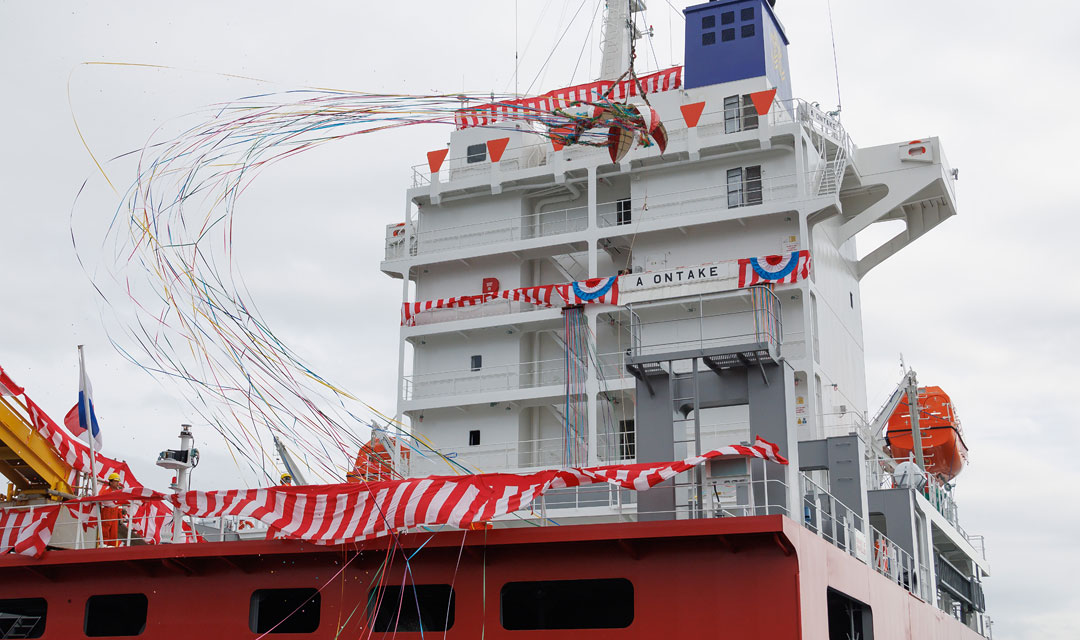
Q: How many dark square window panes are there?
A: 6